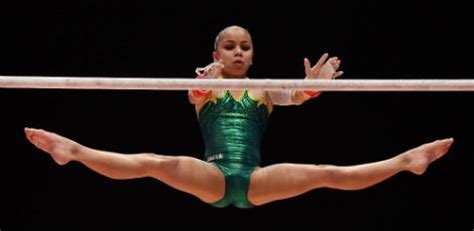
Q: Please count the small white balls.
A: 0